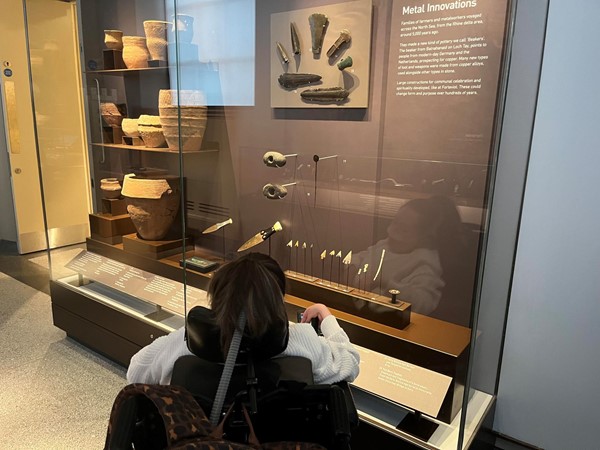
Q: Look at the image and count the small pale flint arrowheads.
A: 8